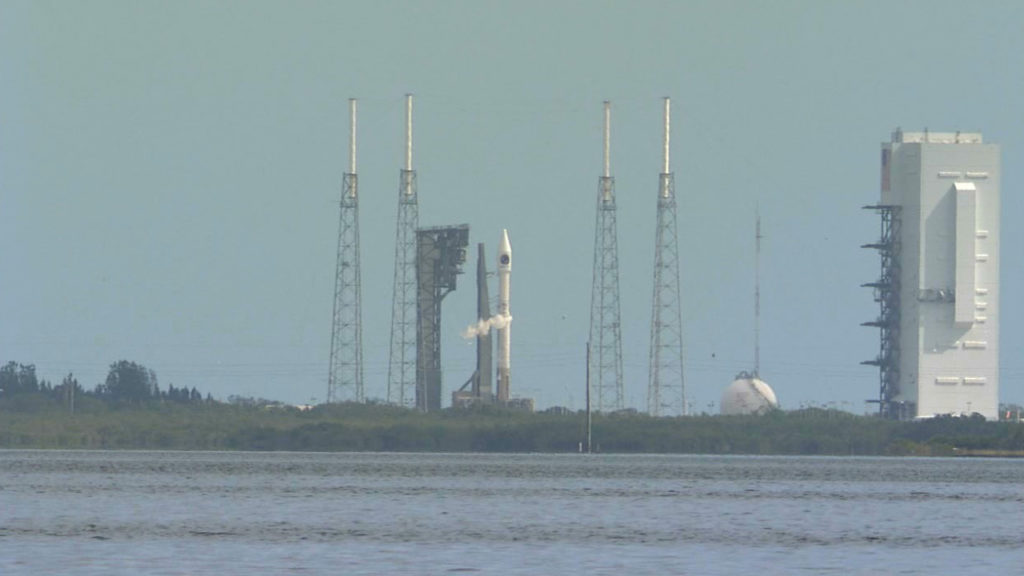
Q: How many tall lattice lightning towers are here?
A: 4